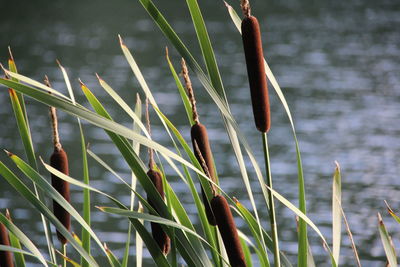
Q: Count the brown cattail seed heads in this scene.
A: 6